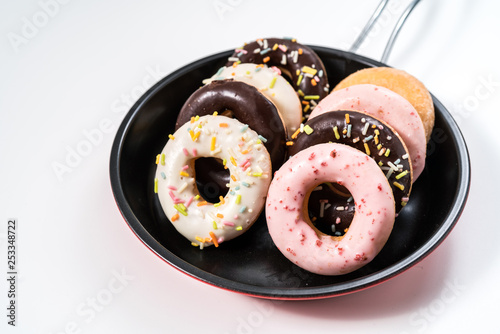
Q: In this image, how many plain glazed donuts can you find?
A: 1